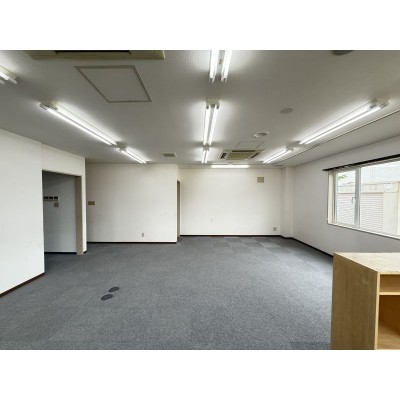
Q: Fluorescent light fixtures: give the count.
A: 9